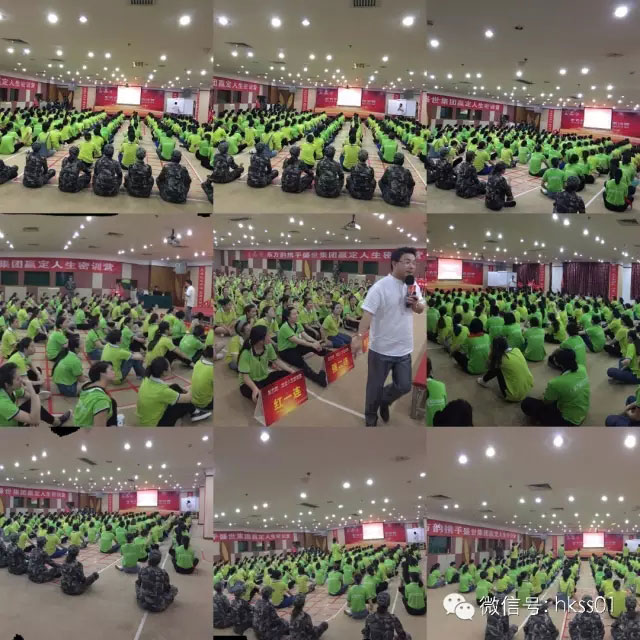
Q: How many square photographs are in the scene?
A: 9